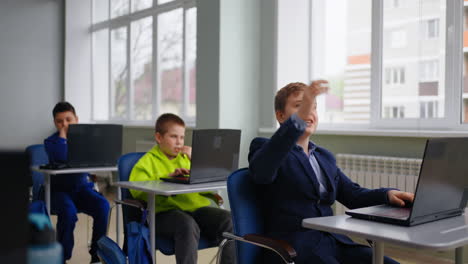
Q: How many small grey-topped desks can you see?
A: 3